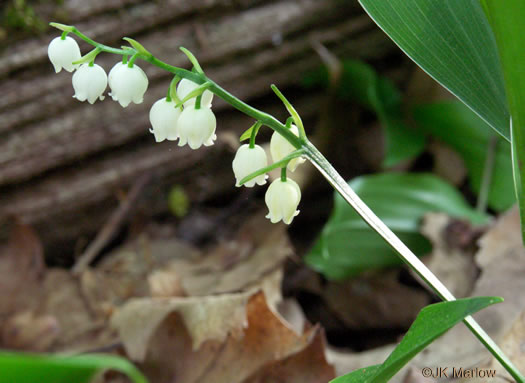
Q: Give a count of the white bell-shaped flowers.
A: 9